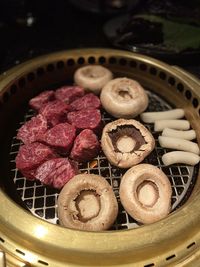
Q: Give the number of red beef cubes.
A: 10